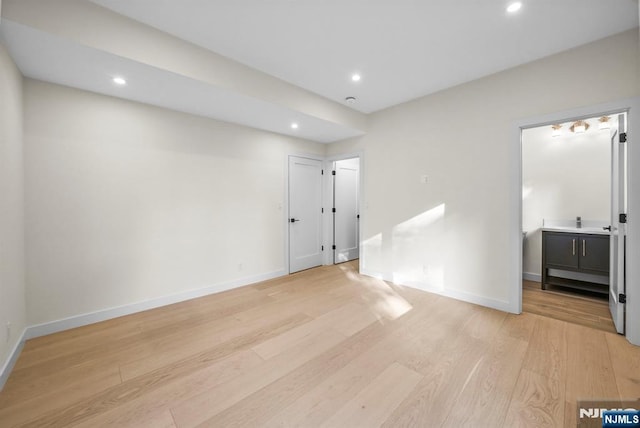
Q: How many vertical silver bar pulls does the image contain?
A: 2